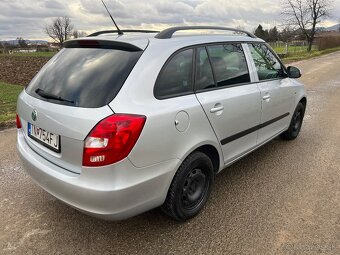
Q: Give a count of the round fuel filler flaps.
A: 1